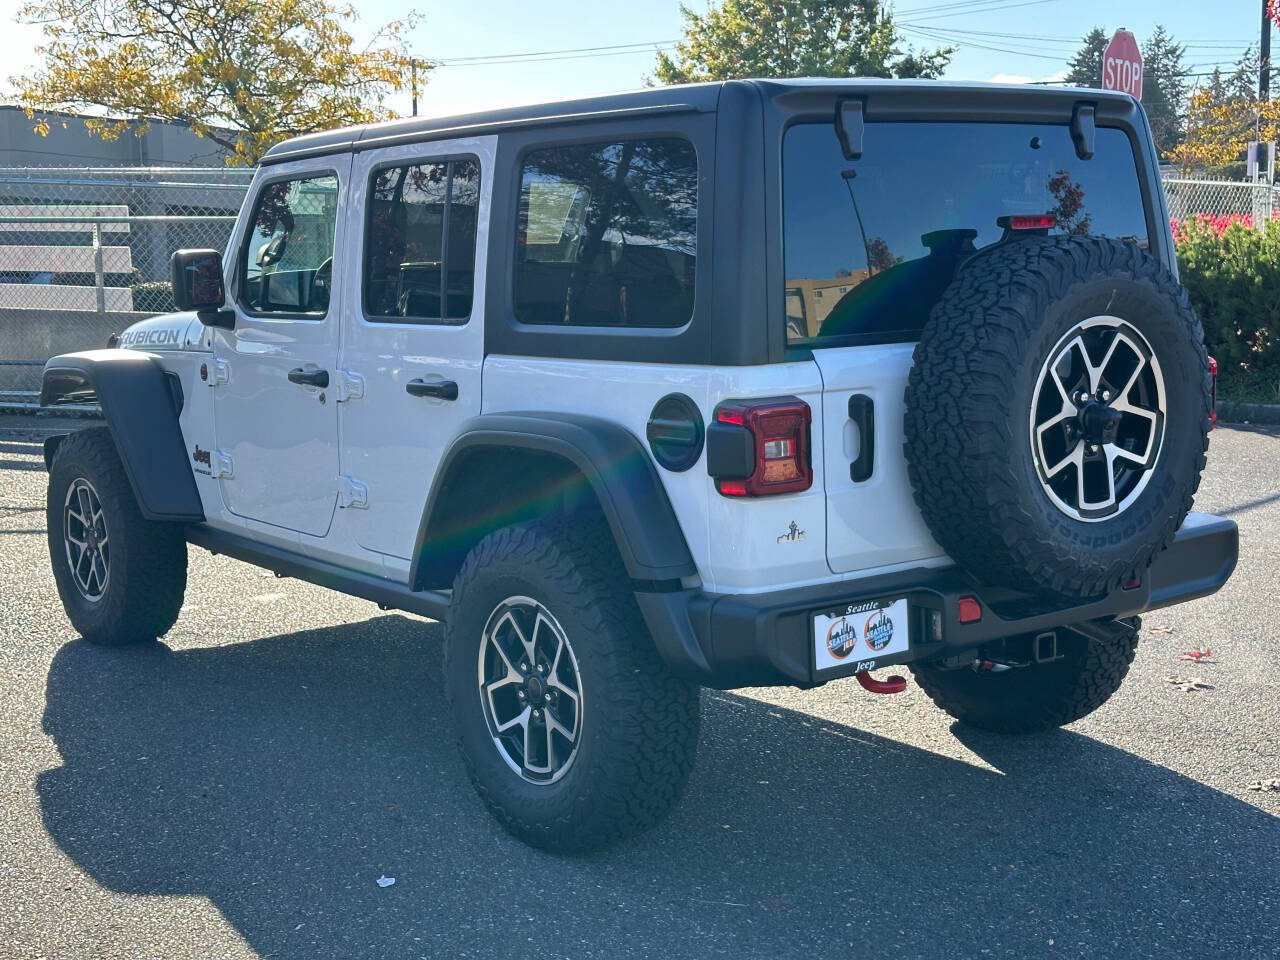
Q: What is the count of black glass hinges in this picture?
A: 2